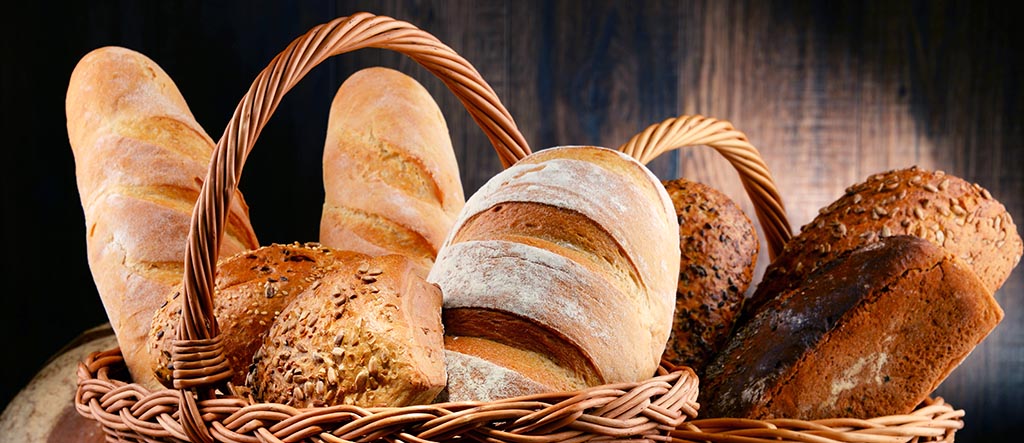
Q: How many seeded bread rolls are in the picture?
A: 4